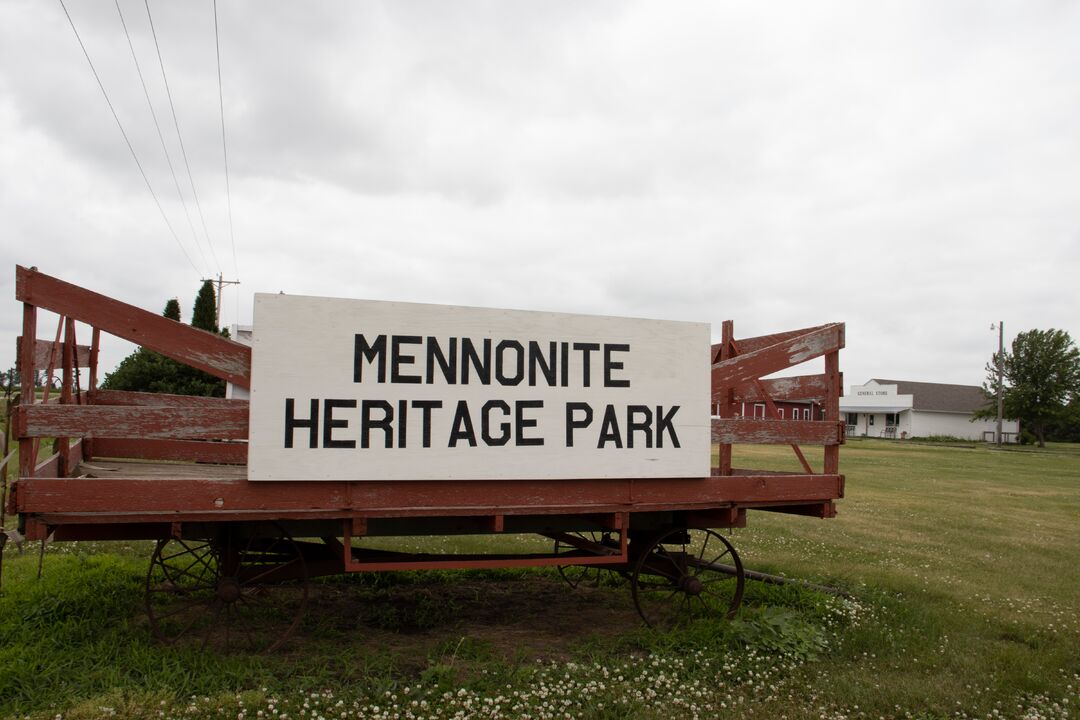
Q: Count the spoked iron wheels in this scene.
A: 4